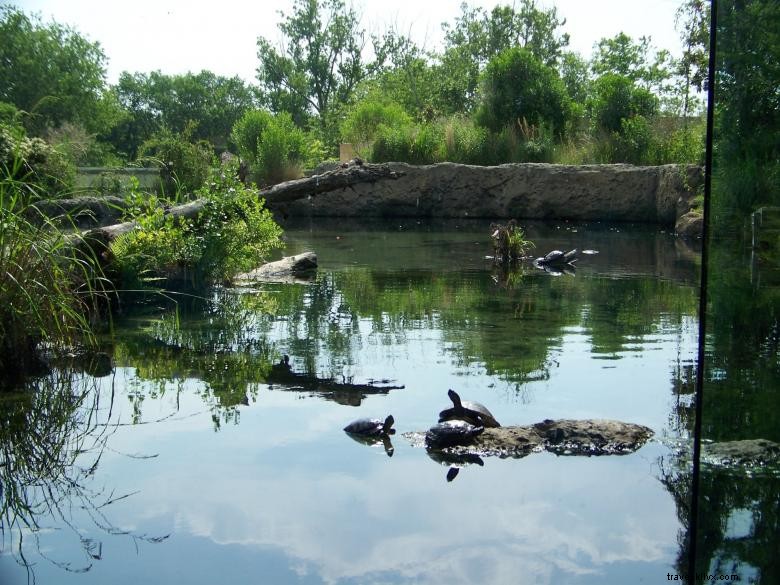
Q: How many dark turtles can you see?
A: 4